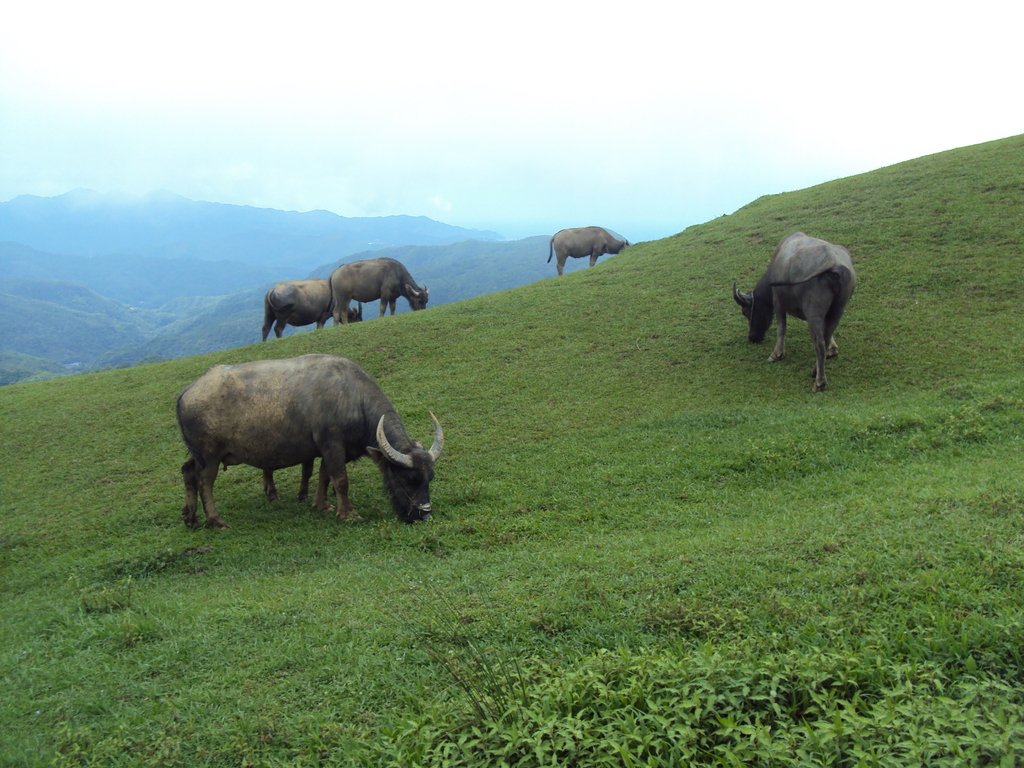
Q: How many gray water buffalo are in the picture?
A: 5